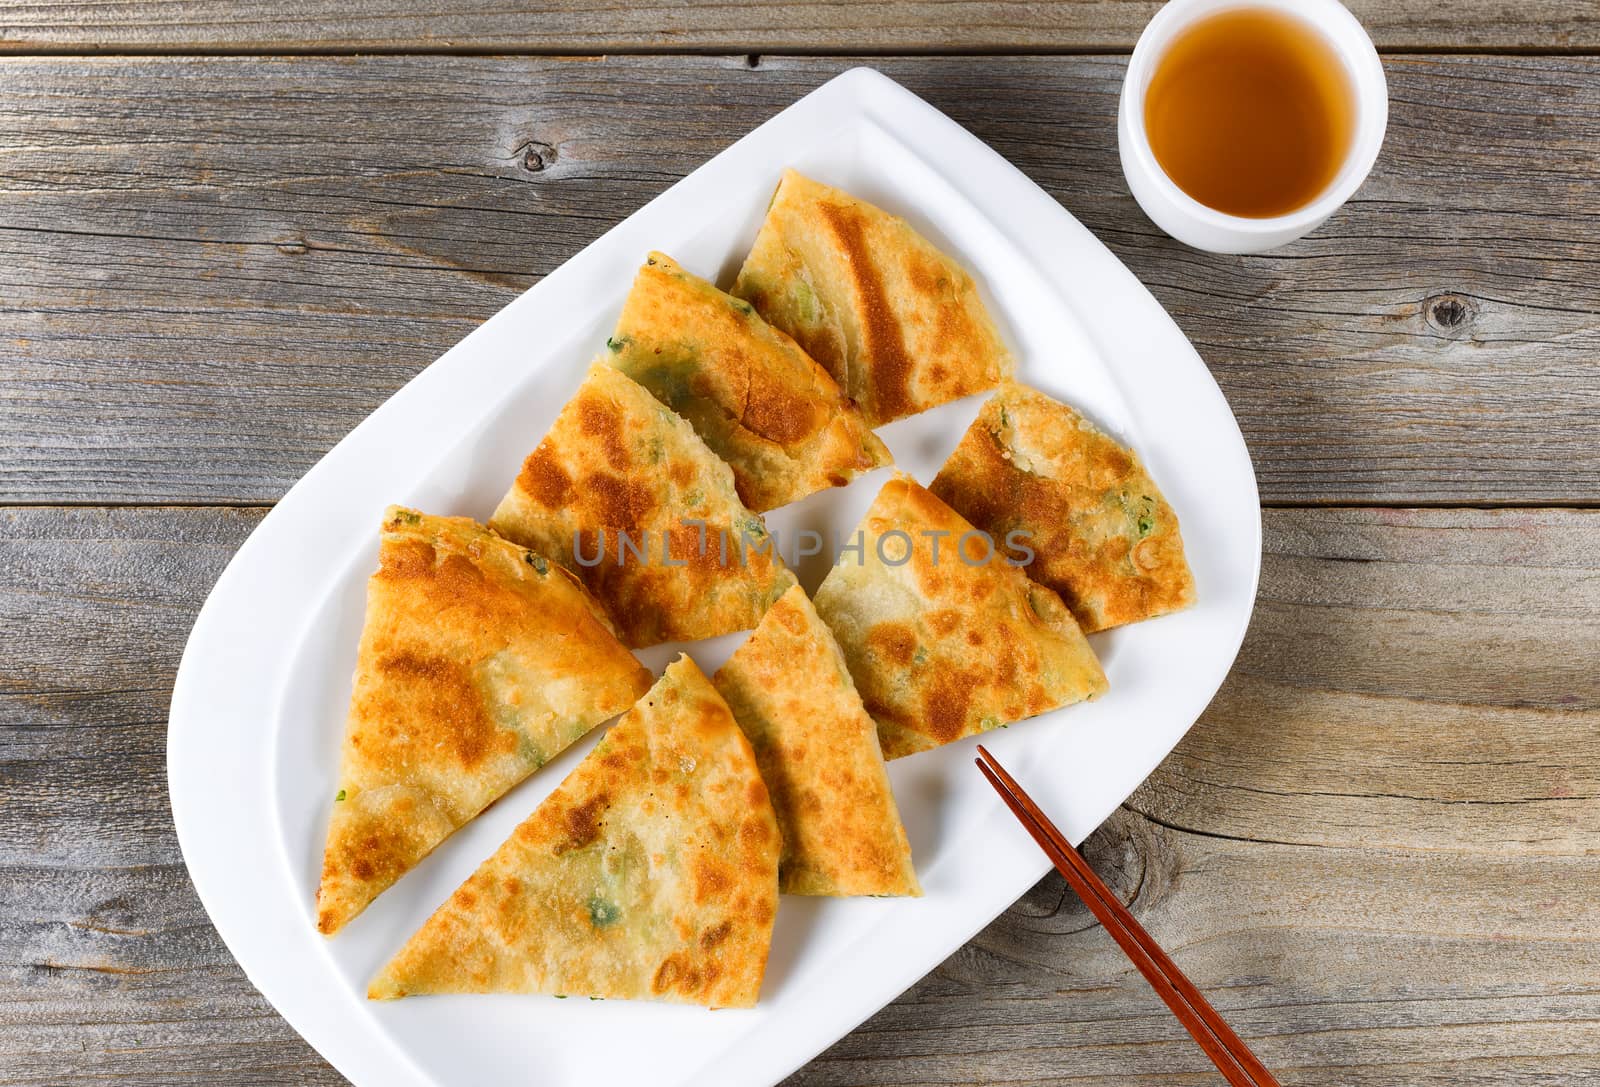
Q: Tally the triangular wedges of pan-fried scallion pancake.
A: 8